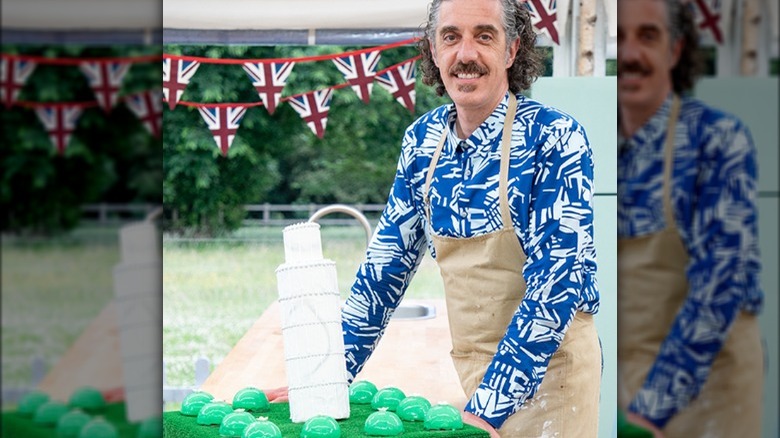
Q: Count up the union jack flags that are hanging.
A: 7